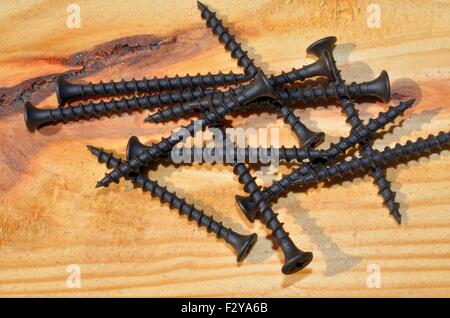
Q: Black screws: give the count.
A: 12